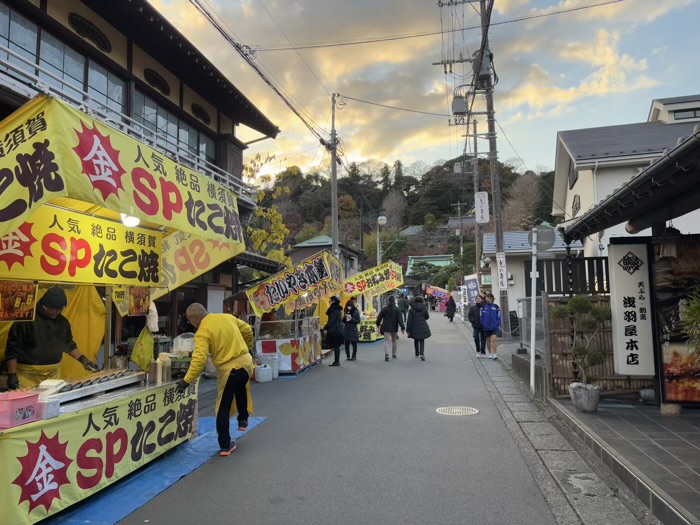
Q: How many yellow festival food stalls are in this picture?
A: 3